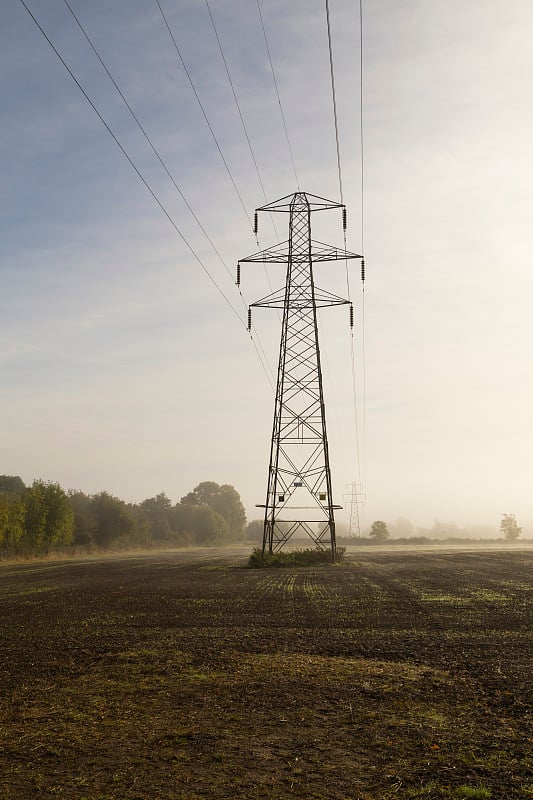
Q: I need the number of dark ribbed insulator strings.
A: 6